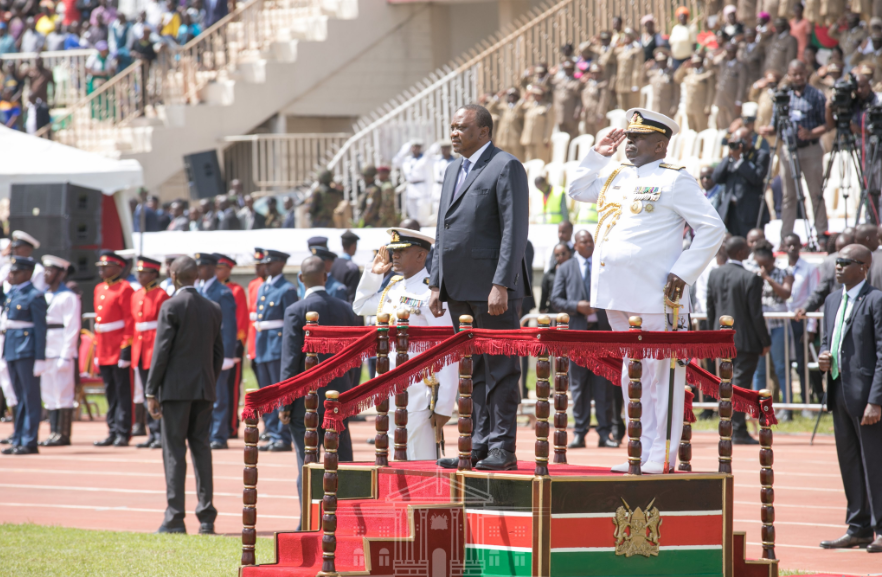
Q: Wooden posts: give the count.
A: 12